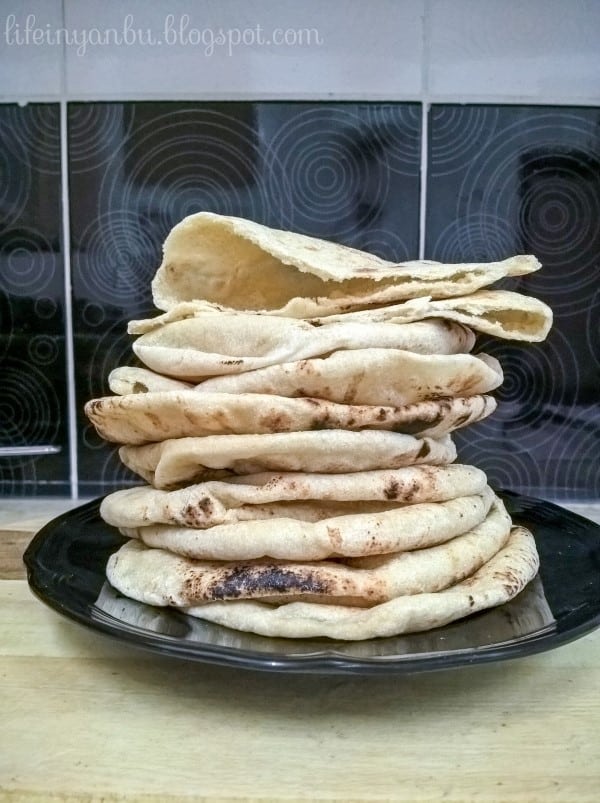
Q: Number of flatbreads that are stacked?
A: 10